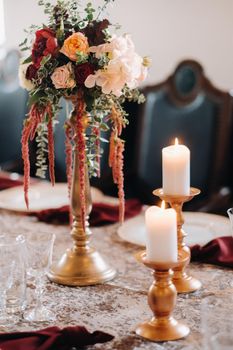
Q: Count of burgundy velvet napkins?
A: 4